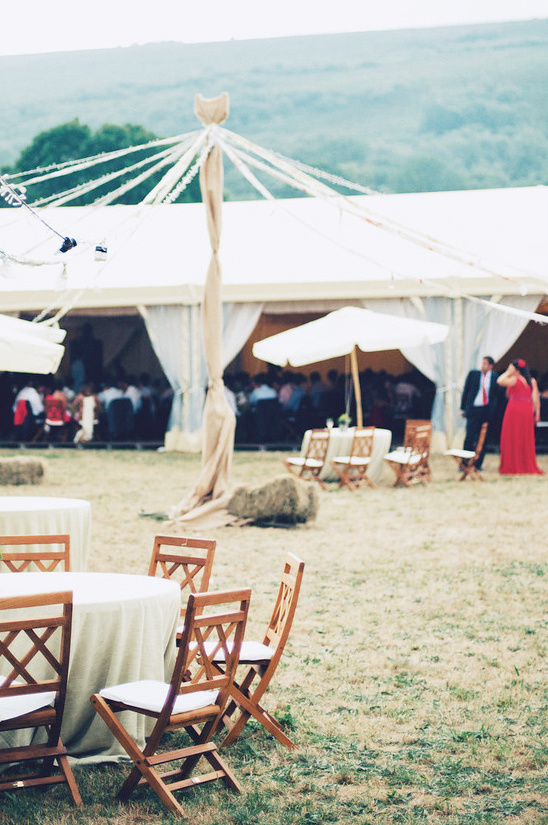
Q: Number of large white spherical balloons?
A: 0